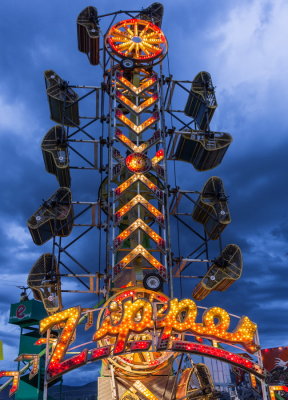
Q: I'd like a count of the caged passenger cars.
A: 11